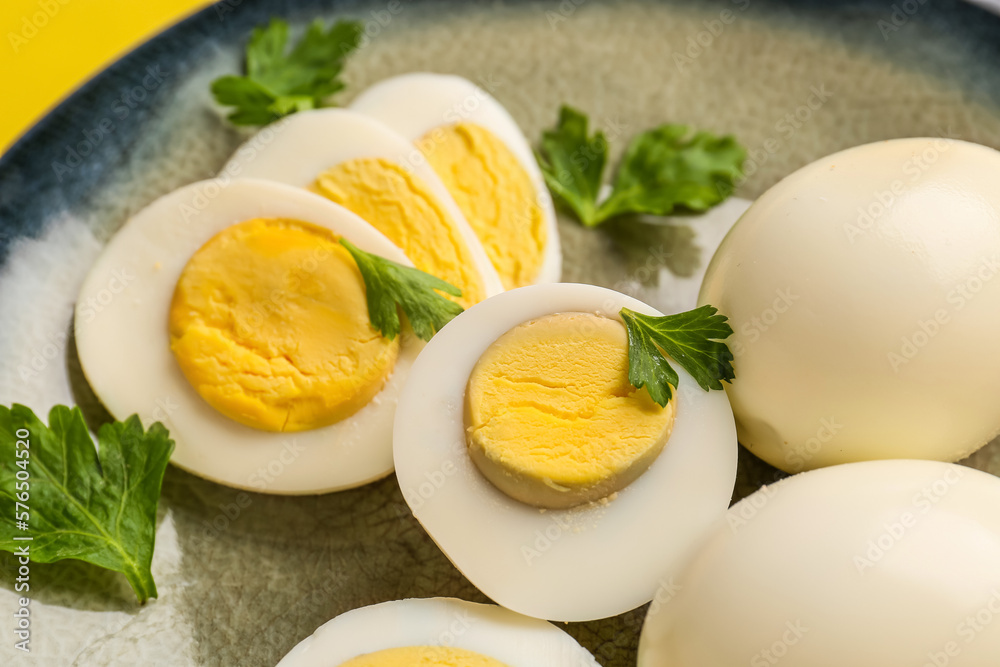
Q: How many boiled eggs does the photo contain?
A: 7